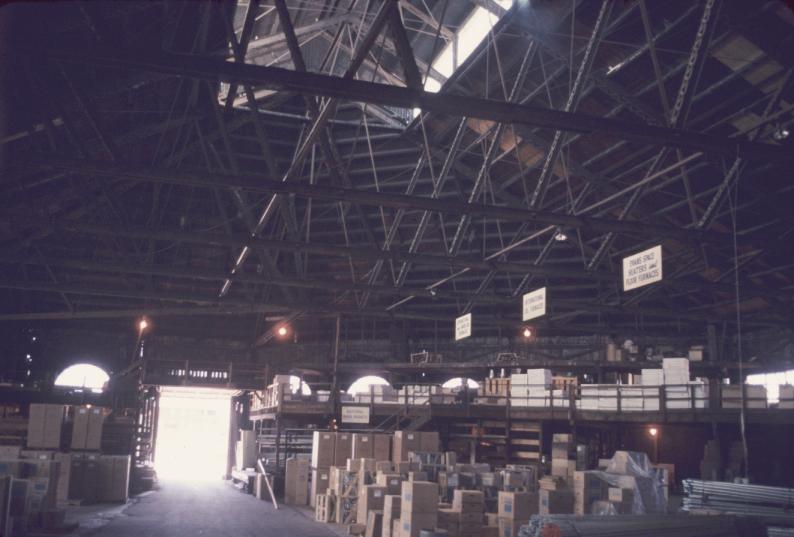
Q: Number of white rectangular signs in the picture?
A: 4